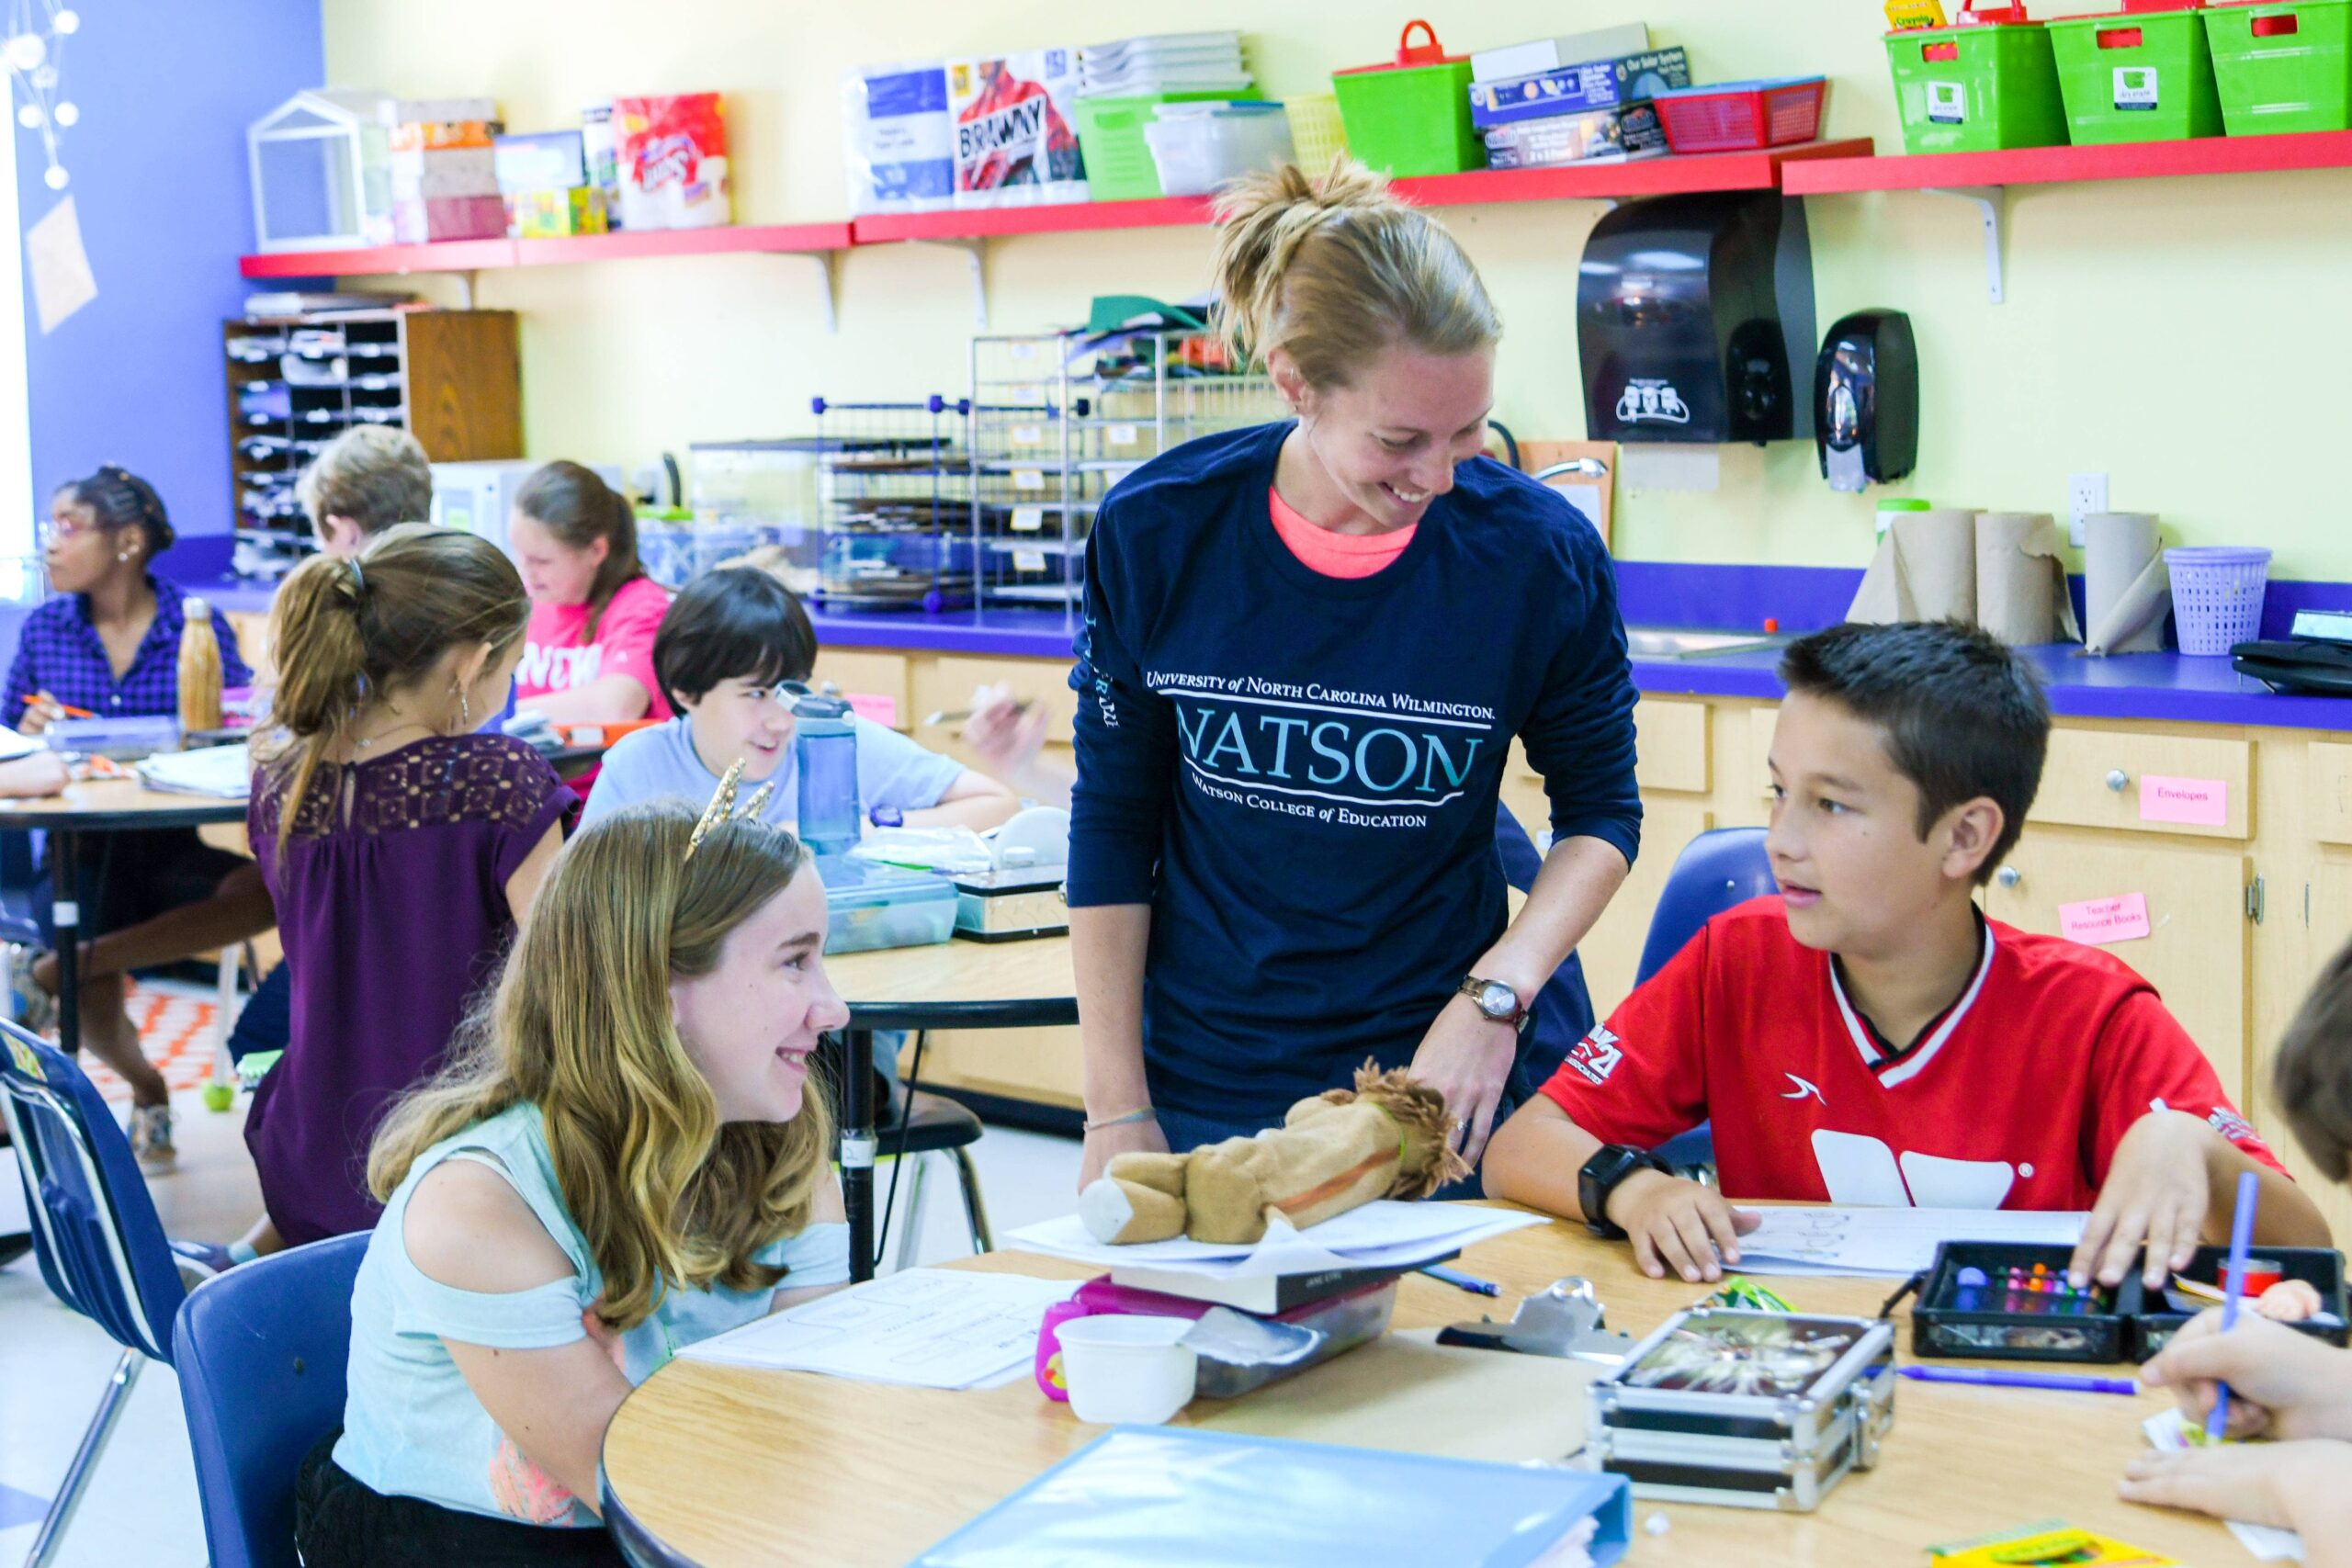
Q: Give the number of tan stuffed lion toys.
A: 1